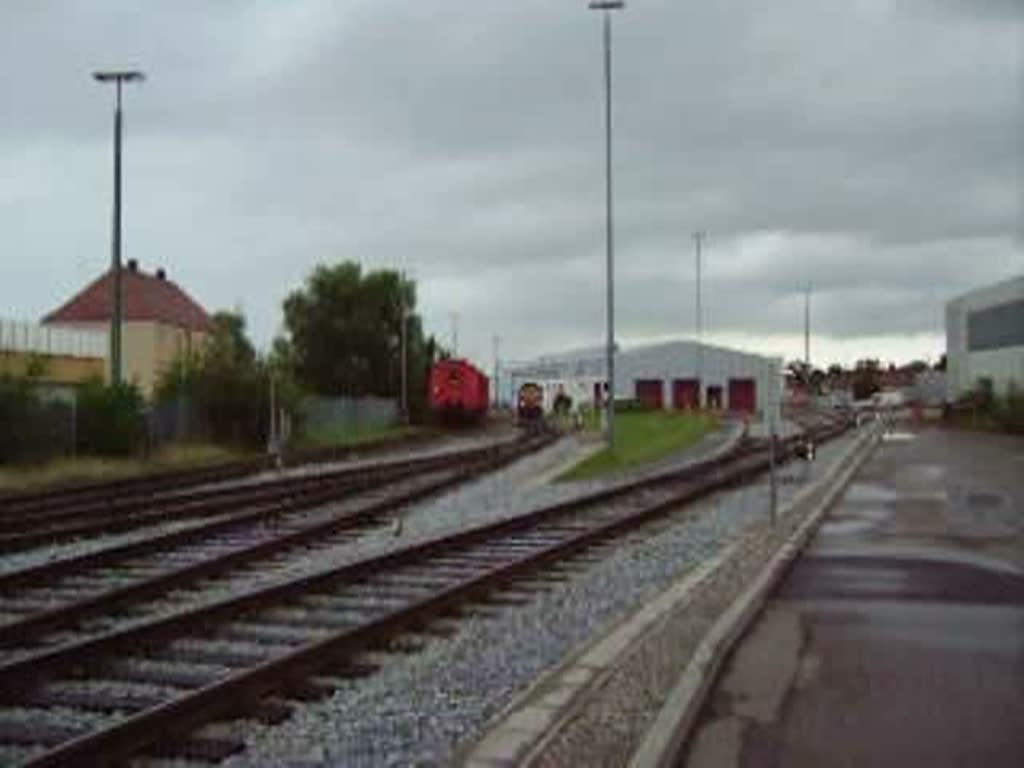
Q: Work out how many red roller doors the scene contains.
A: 3